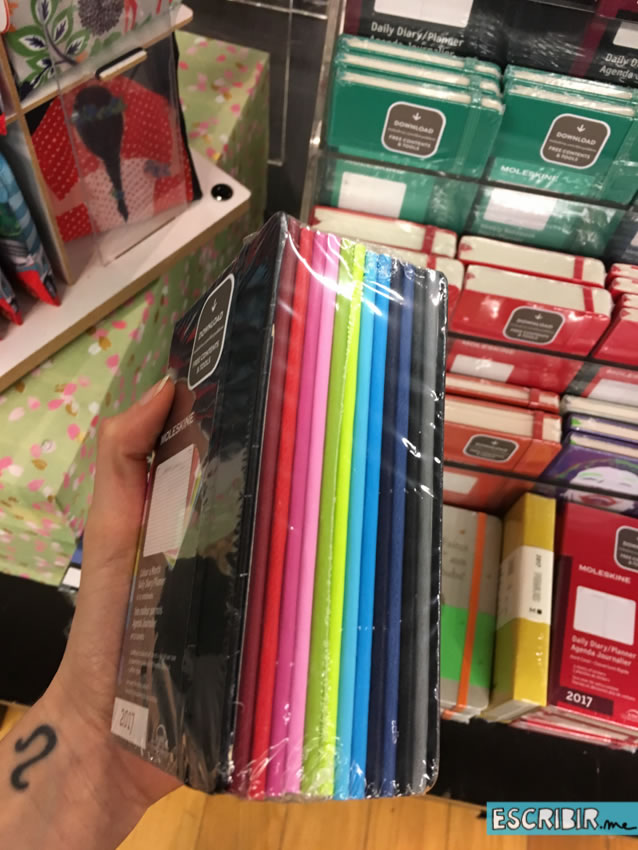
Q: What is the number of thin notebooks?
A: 12